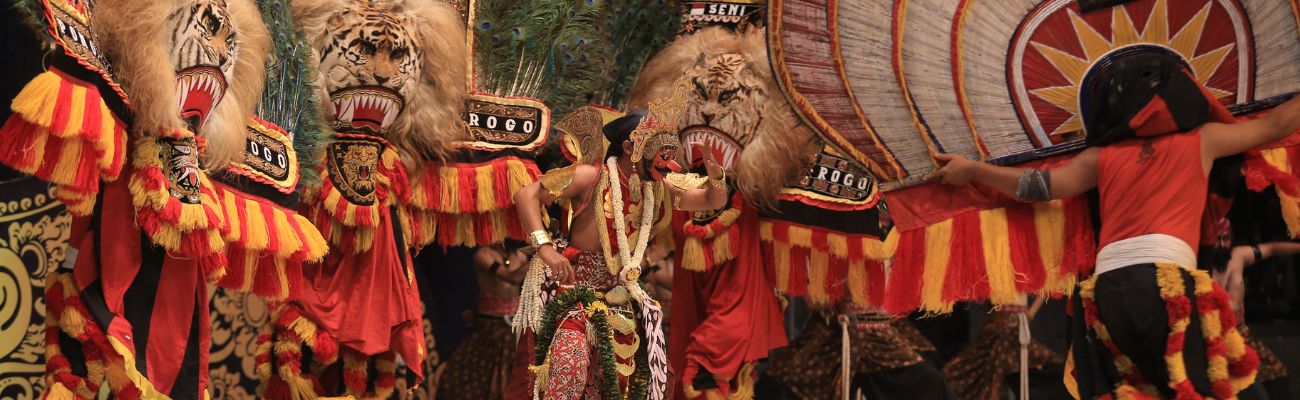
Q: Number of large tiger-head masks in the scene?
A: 3